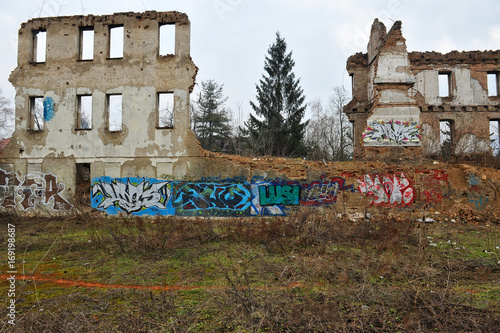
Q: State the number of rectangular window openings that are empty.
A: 12